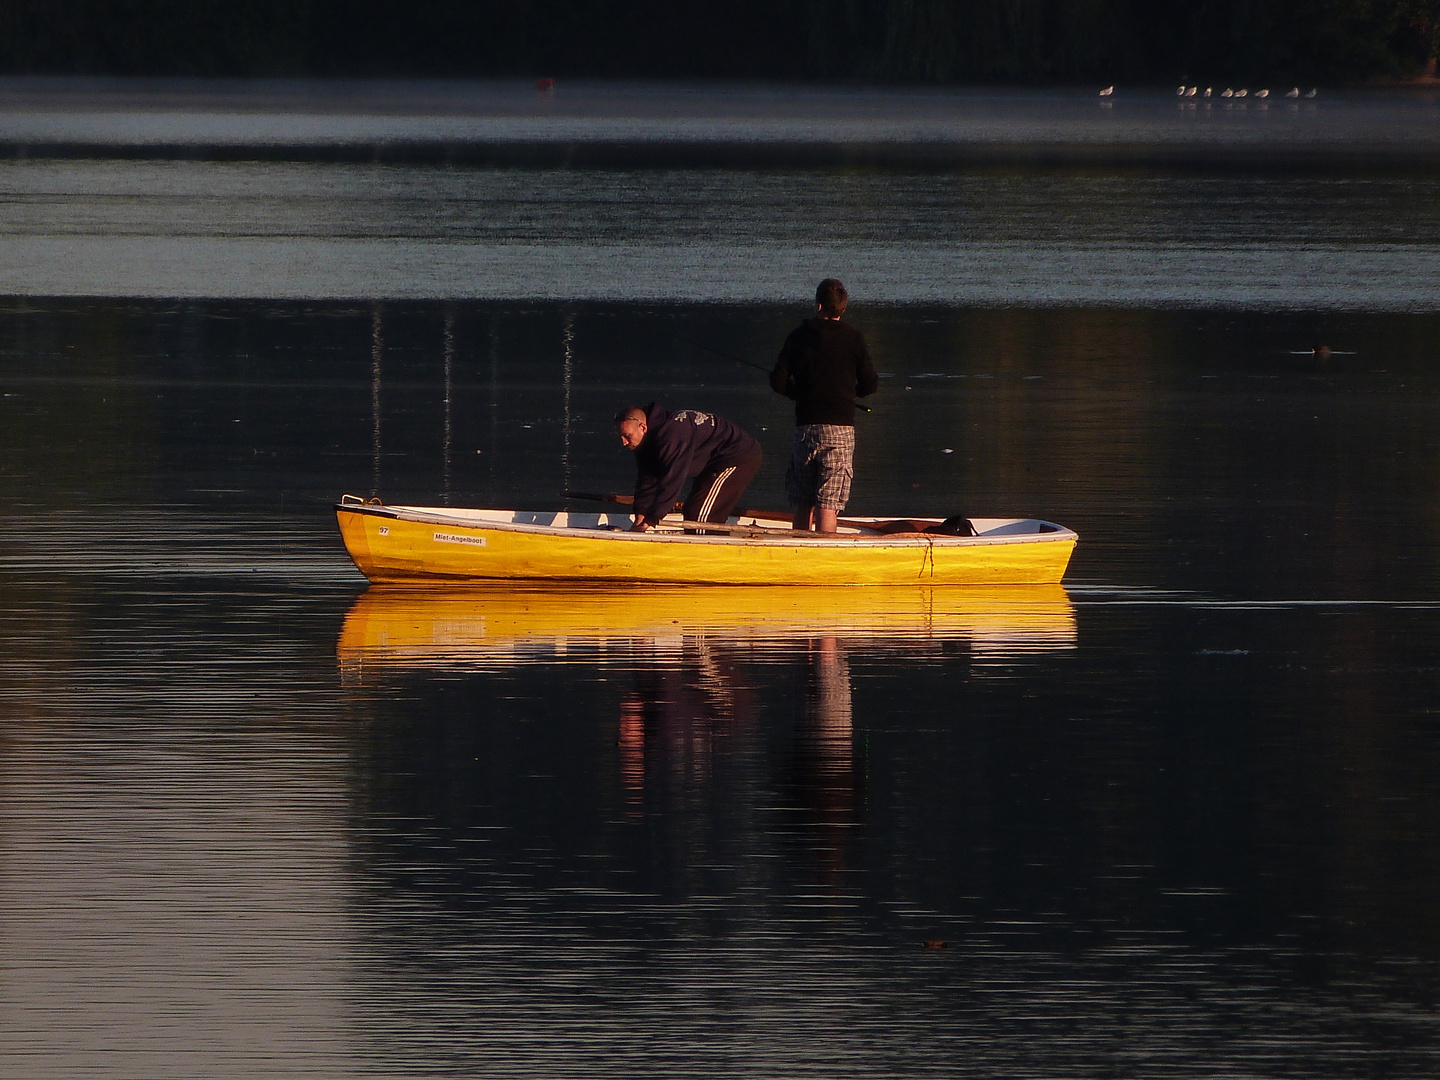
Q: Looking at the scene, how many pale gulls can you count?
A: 9